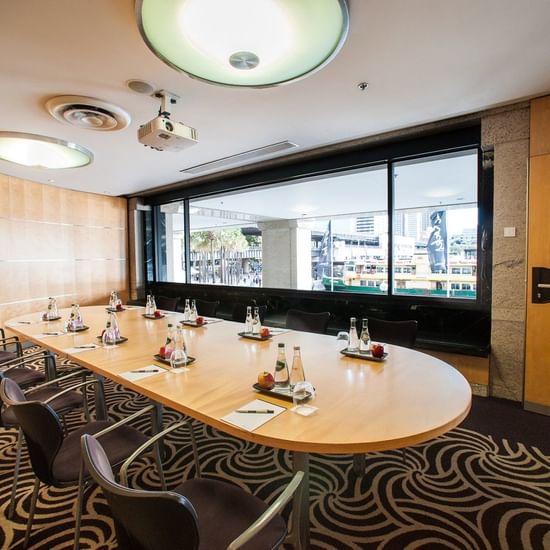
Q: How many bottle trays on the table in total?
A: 10